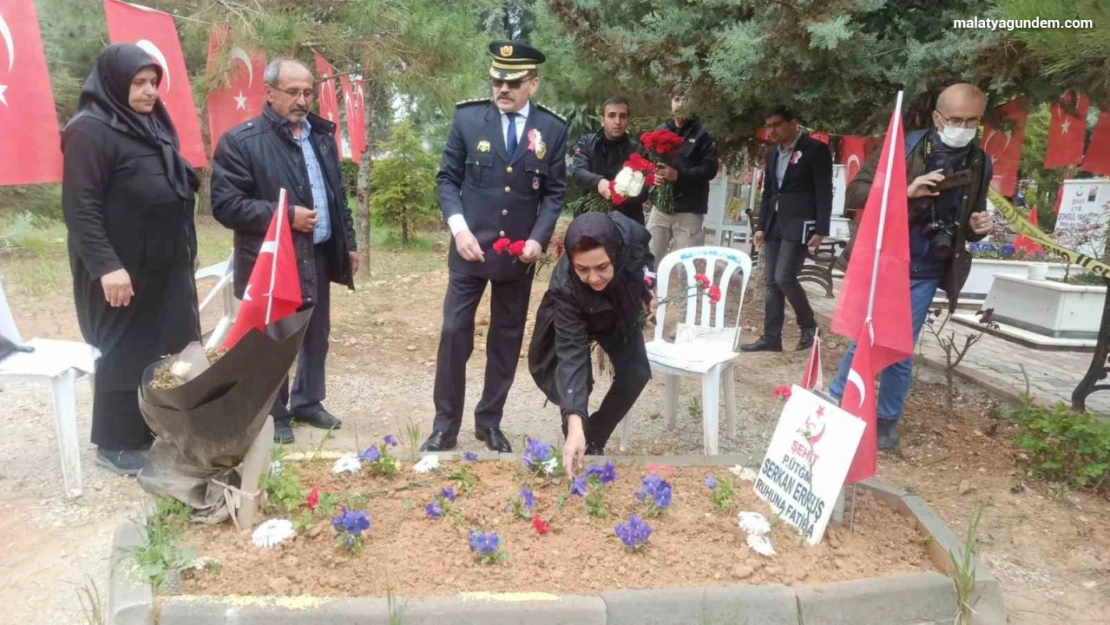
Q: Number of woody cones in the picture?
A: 0